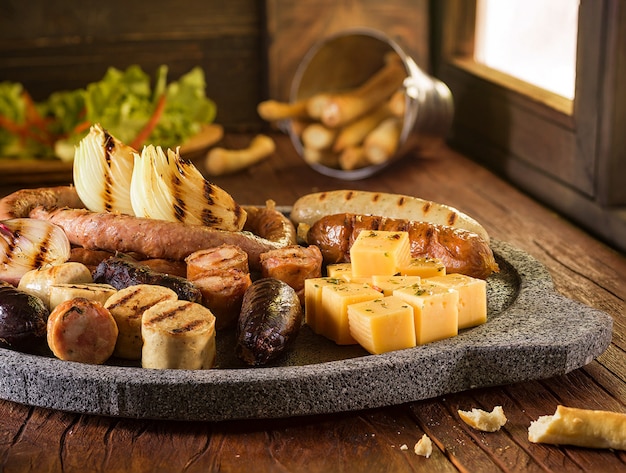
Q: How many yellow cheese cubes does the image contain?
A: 9